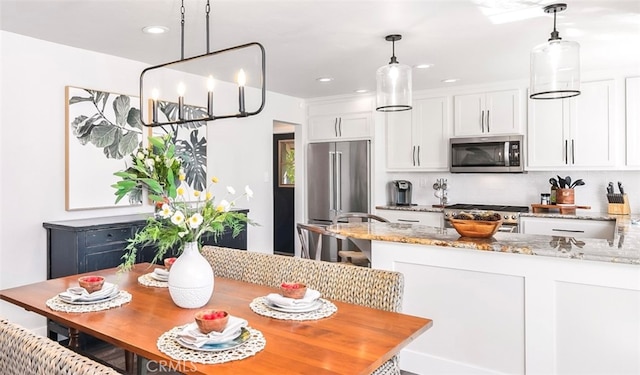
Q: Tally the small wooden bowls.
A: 4